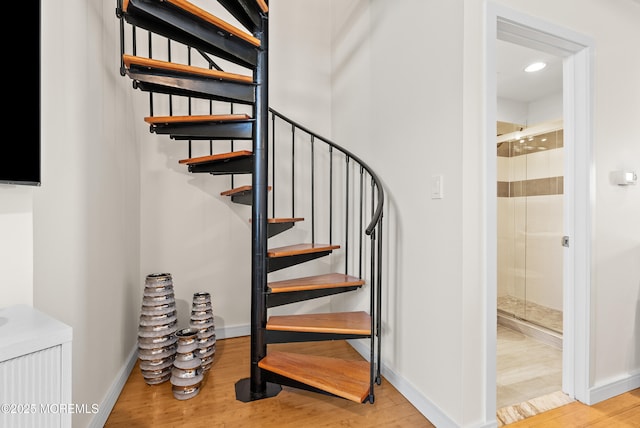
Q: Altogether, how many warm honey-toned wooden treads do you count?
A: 11